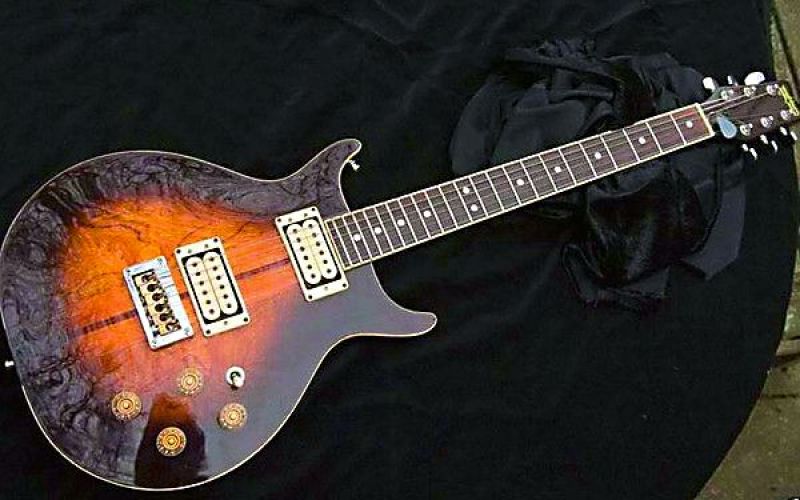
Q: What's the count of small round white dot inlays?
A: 11